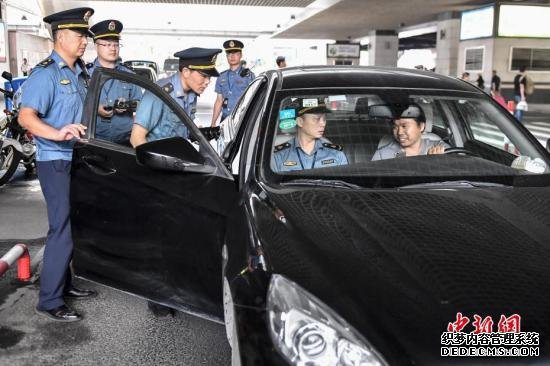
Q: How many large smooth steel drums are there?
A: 0